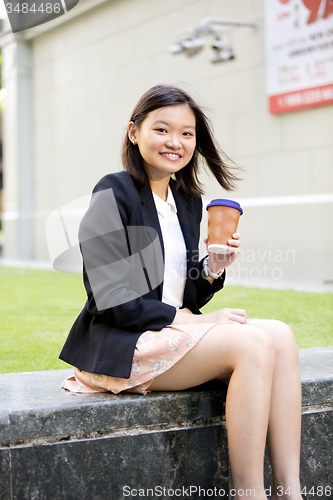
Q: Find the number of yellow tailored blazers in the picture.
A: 0